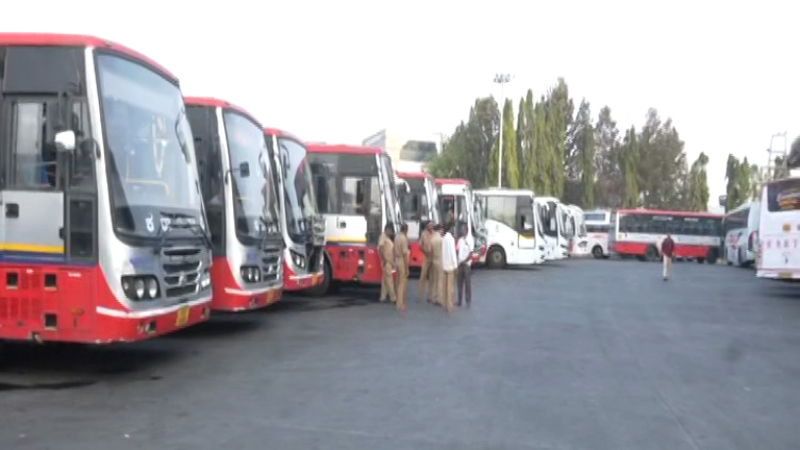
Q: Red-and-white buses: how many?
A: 7